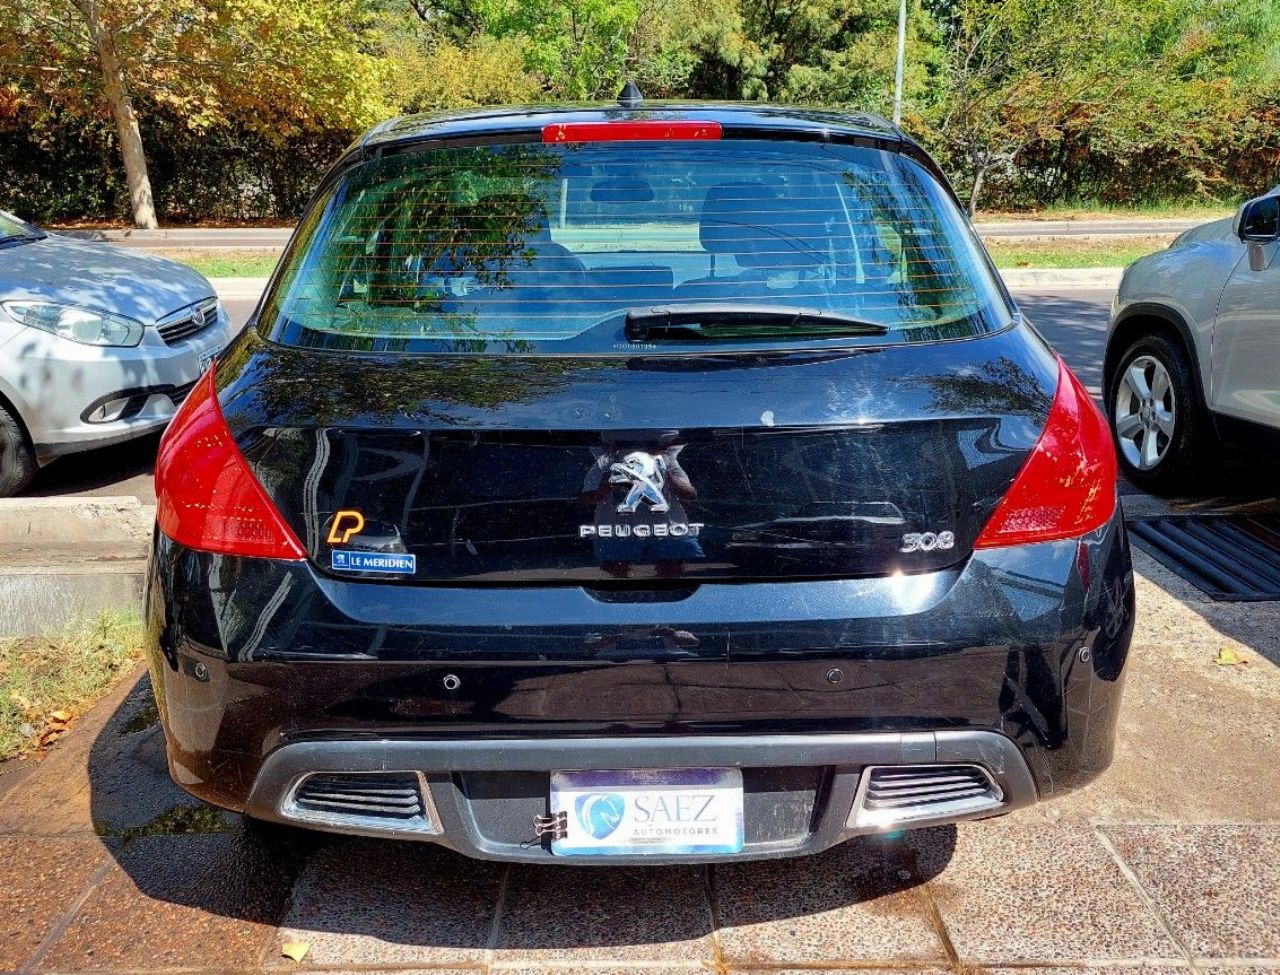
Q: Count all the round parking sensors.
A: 4